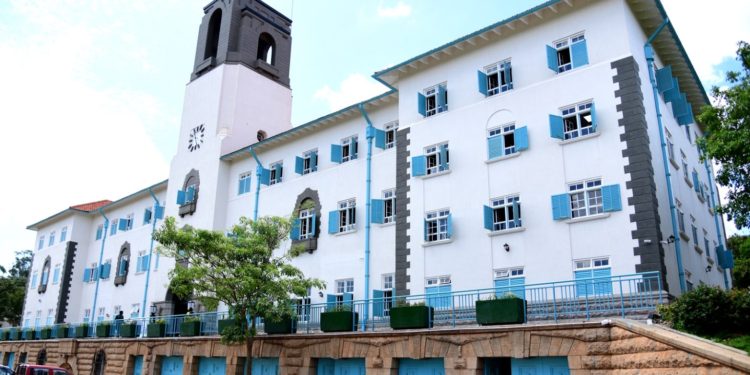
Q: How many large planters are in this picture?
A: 15